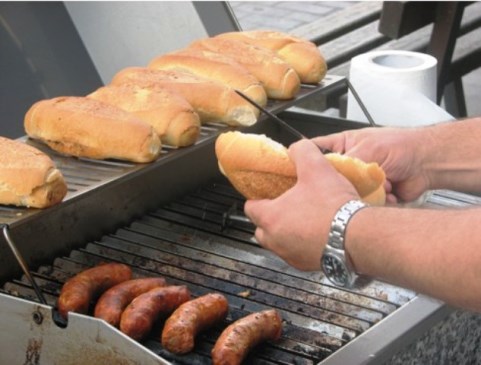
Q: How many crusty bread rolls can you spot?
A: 8